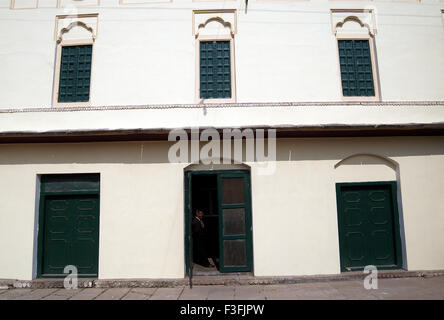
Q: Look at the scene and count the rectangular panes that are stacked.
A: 3